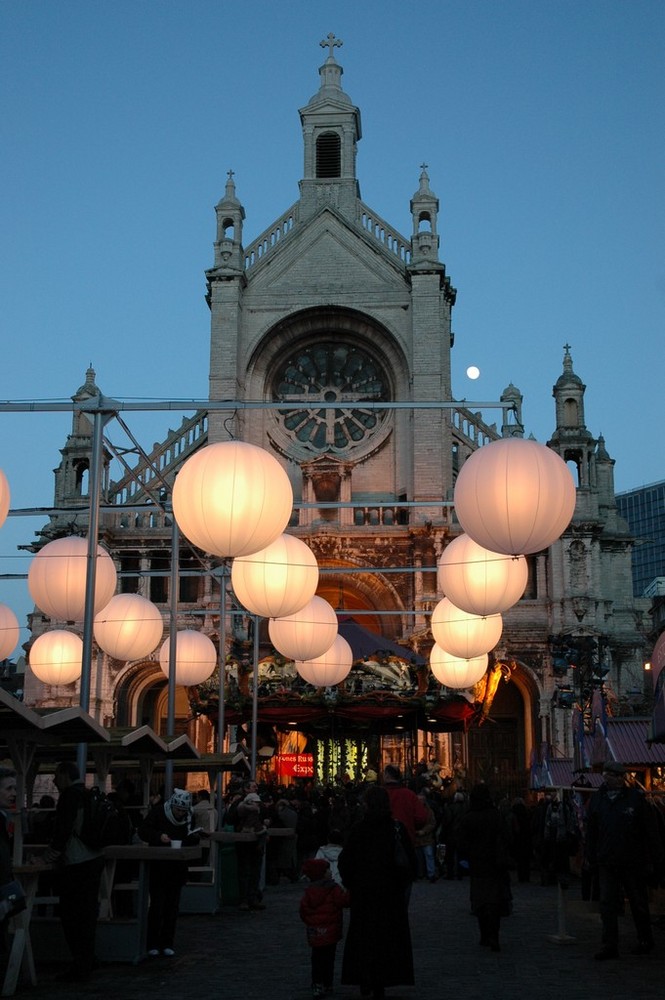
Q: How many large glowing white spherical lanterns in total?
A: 14